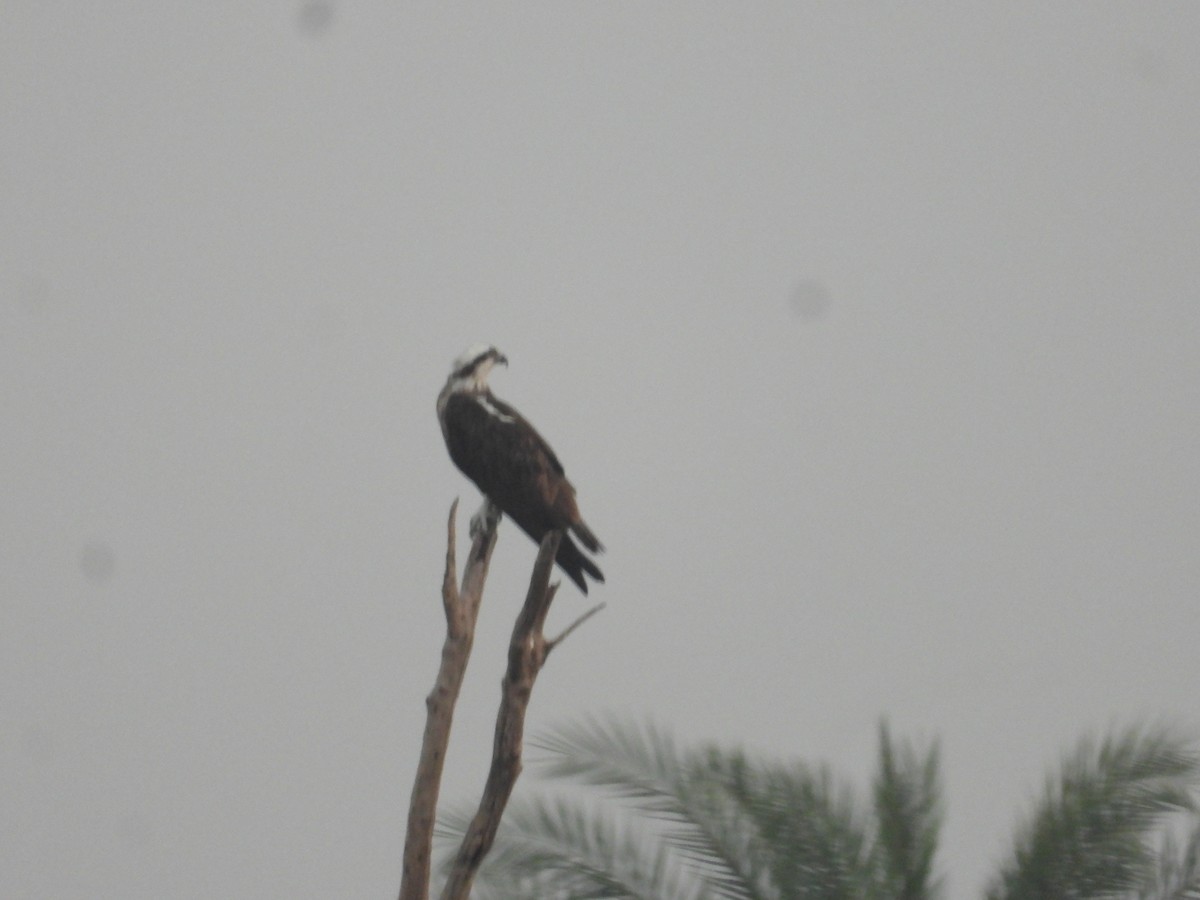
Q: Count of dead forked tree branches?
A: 2